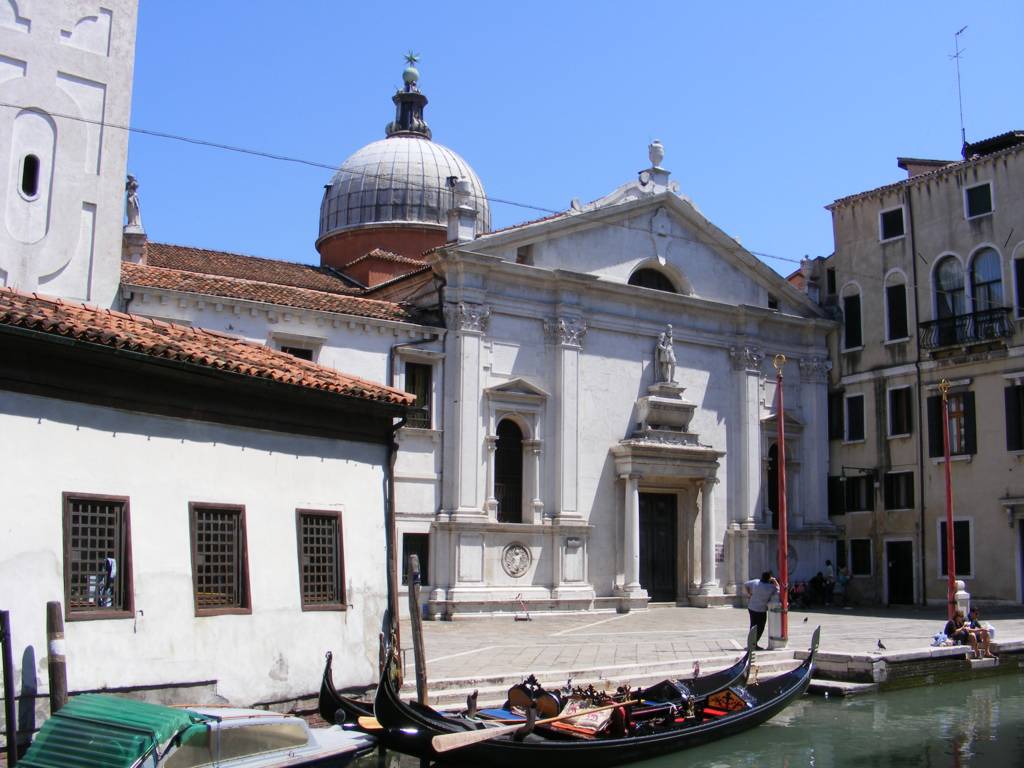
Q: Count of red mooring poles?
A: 2